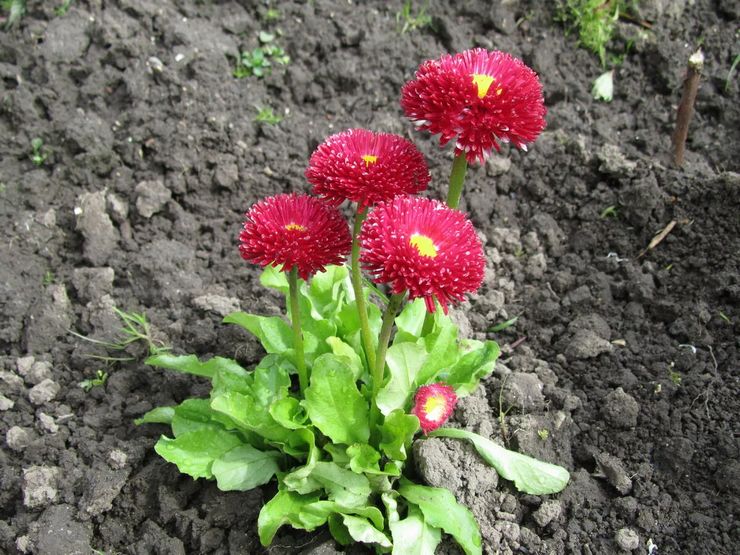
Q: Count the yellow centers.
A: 5